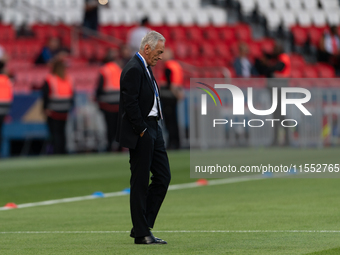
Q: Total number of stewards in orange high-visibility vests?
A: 5